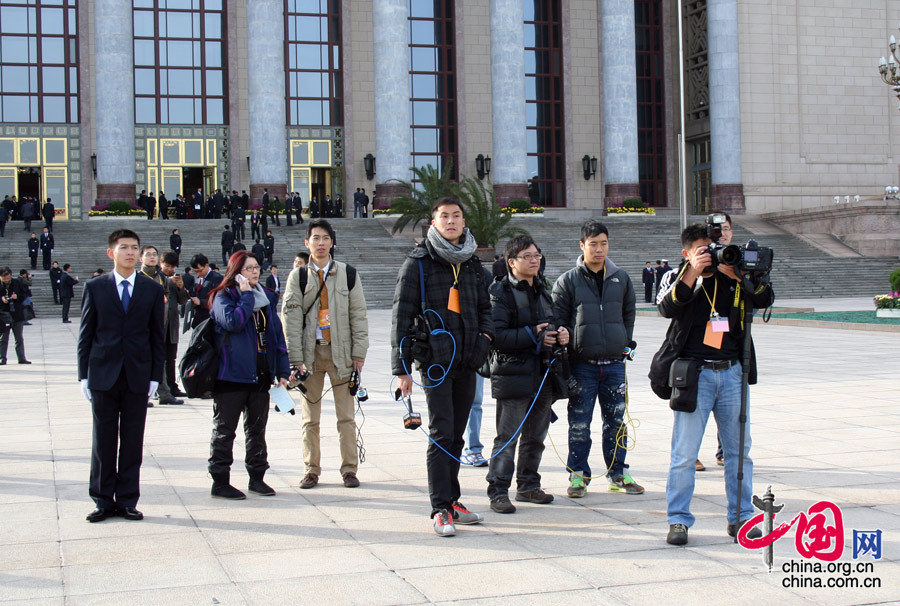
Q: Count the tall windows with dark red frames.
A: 6